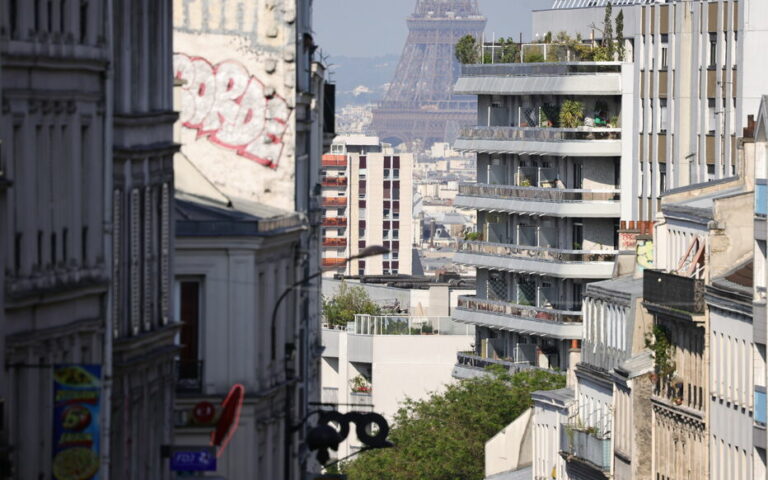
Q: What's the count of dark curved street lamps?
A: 1